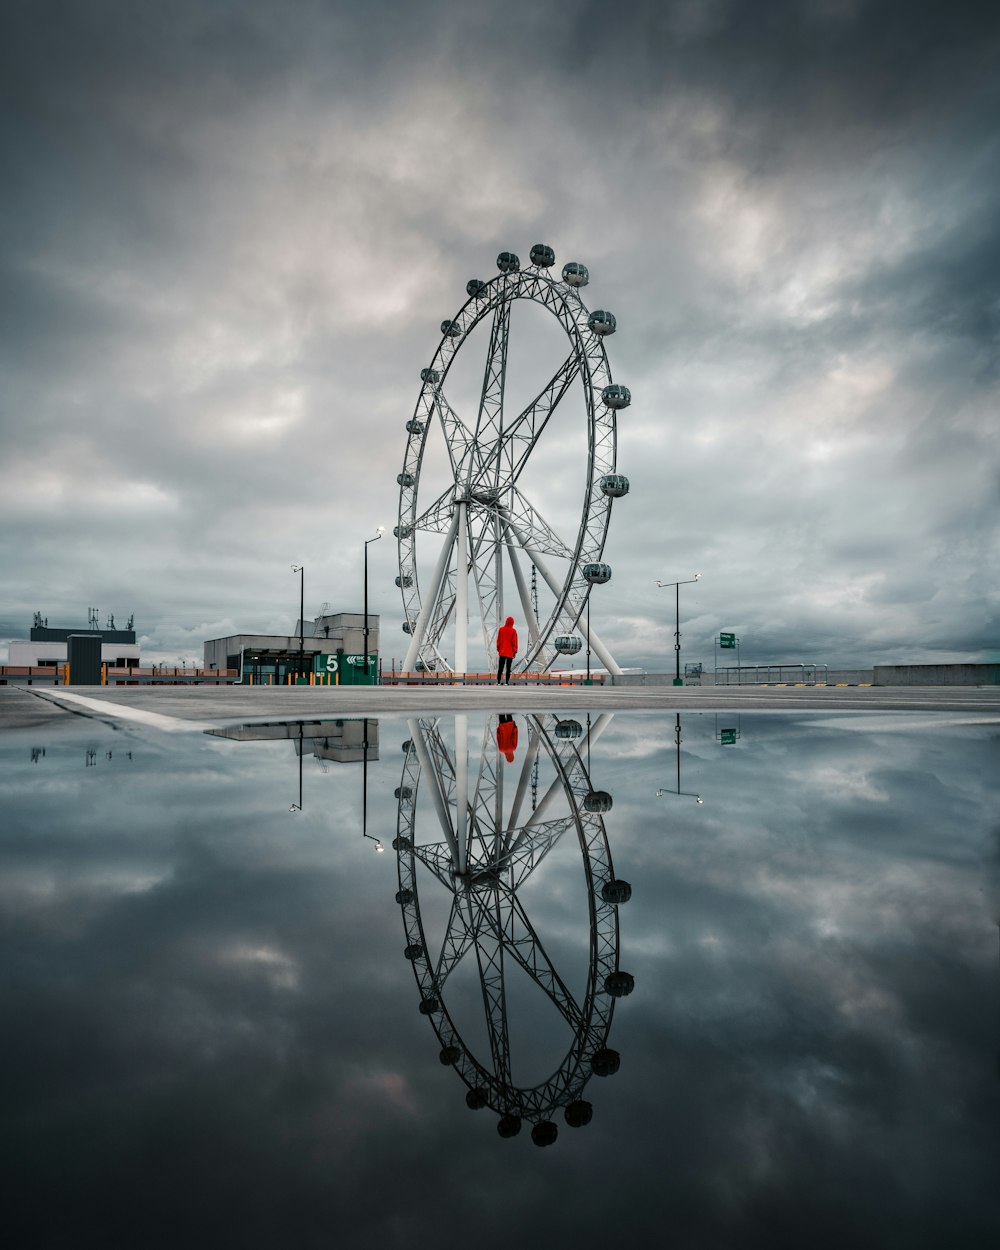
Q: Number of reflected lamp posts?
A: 3